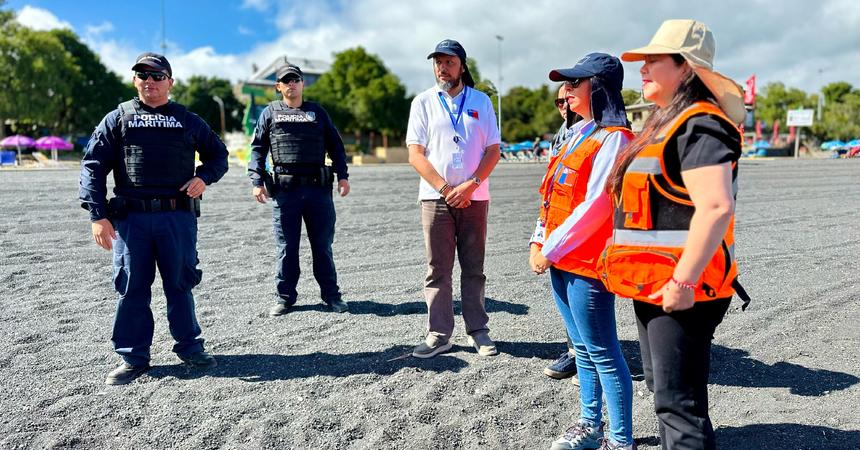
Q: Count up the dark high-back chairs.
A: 0